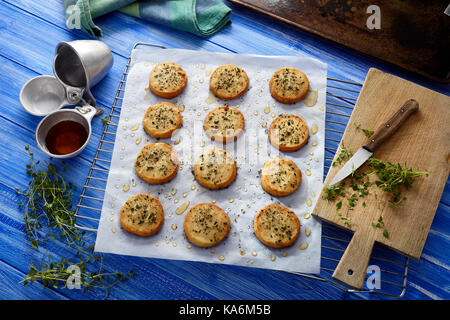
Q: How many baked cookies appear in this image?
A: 12